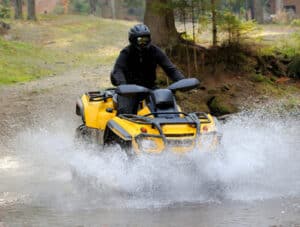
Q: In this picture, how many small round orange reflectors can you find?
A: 2